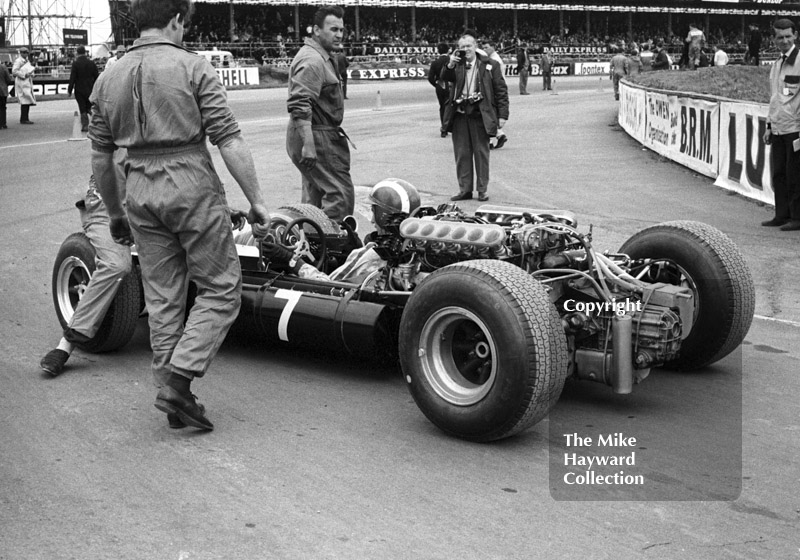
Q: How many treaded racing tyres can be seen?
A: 4